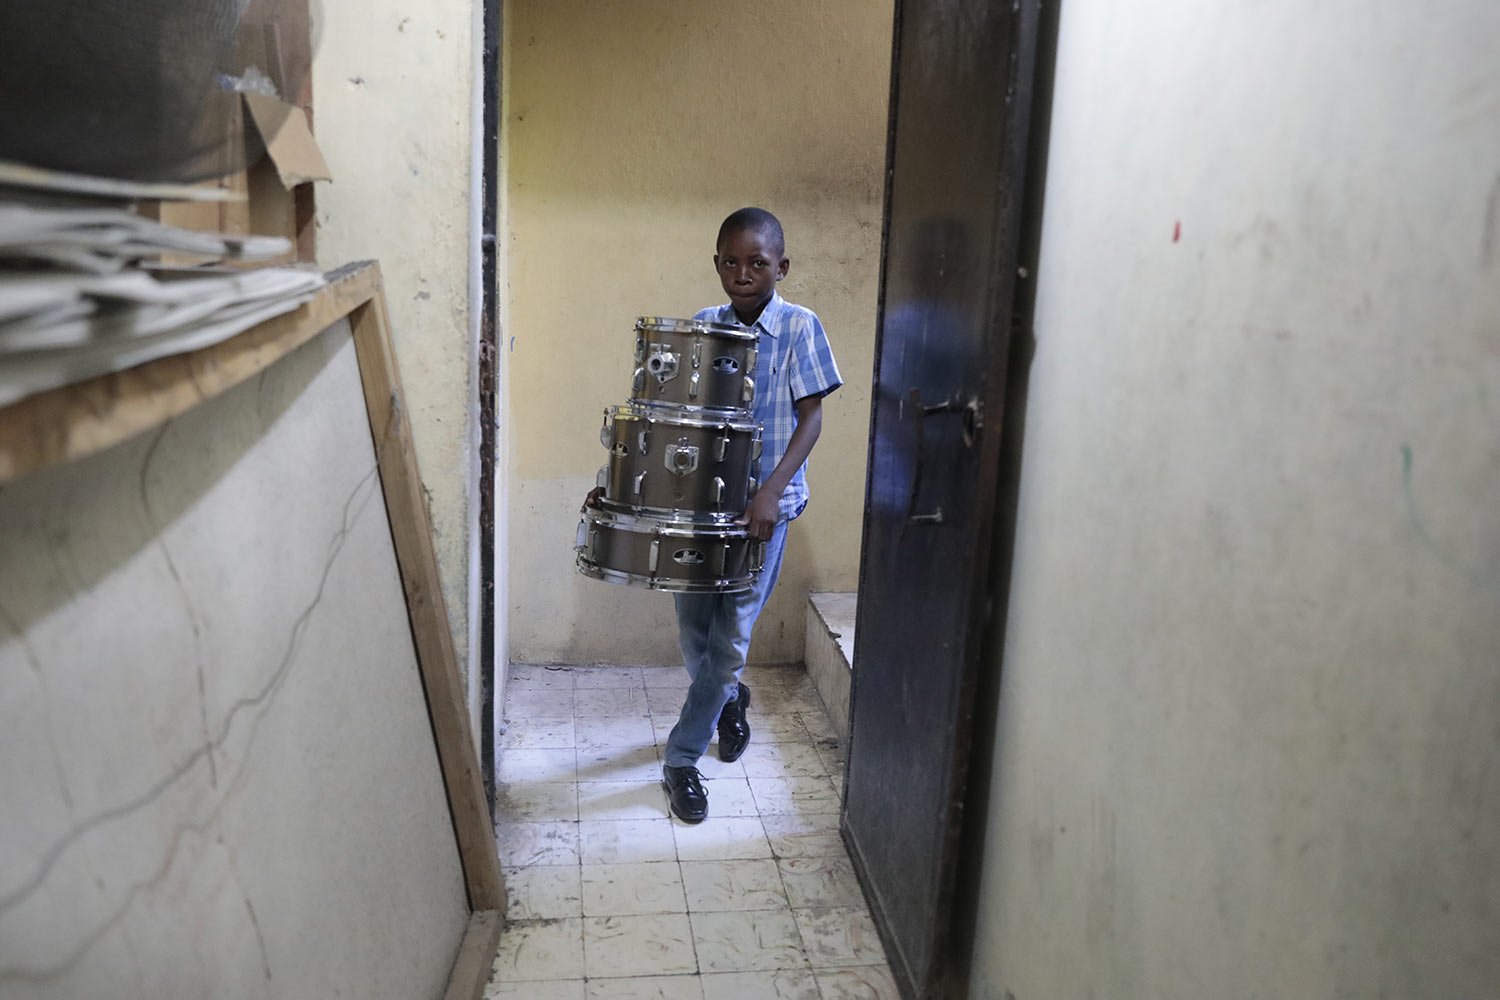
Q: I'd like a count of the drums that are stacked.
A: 3